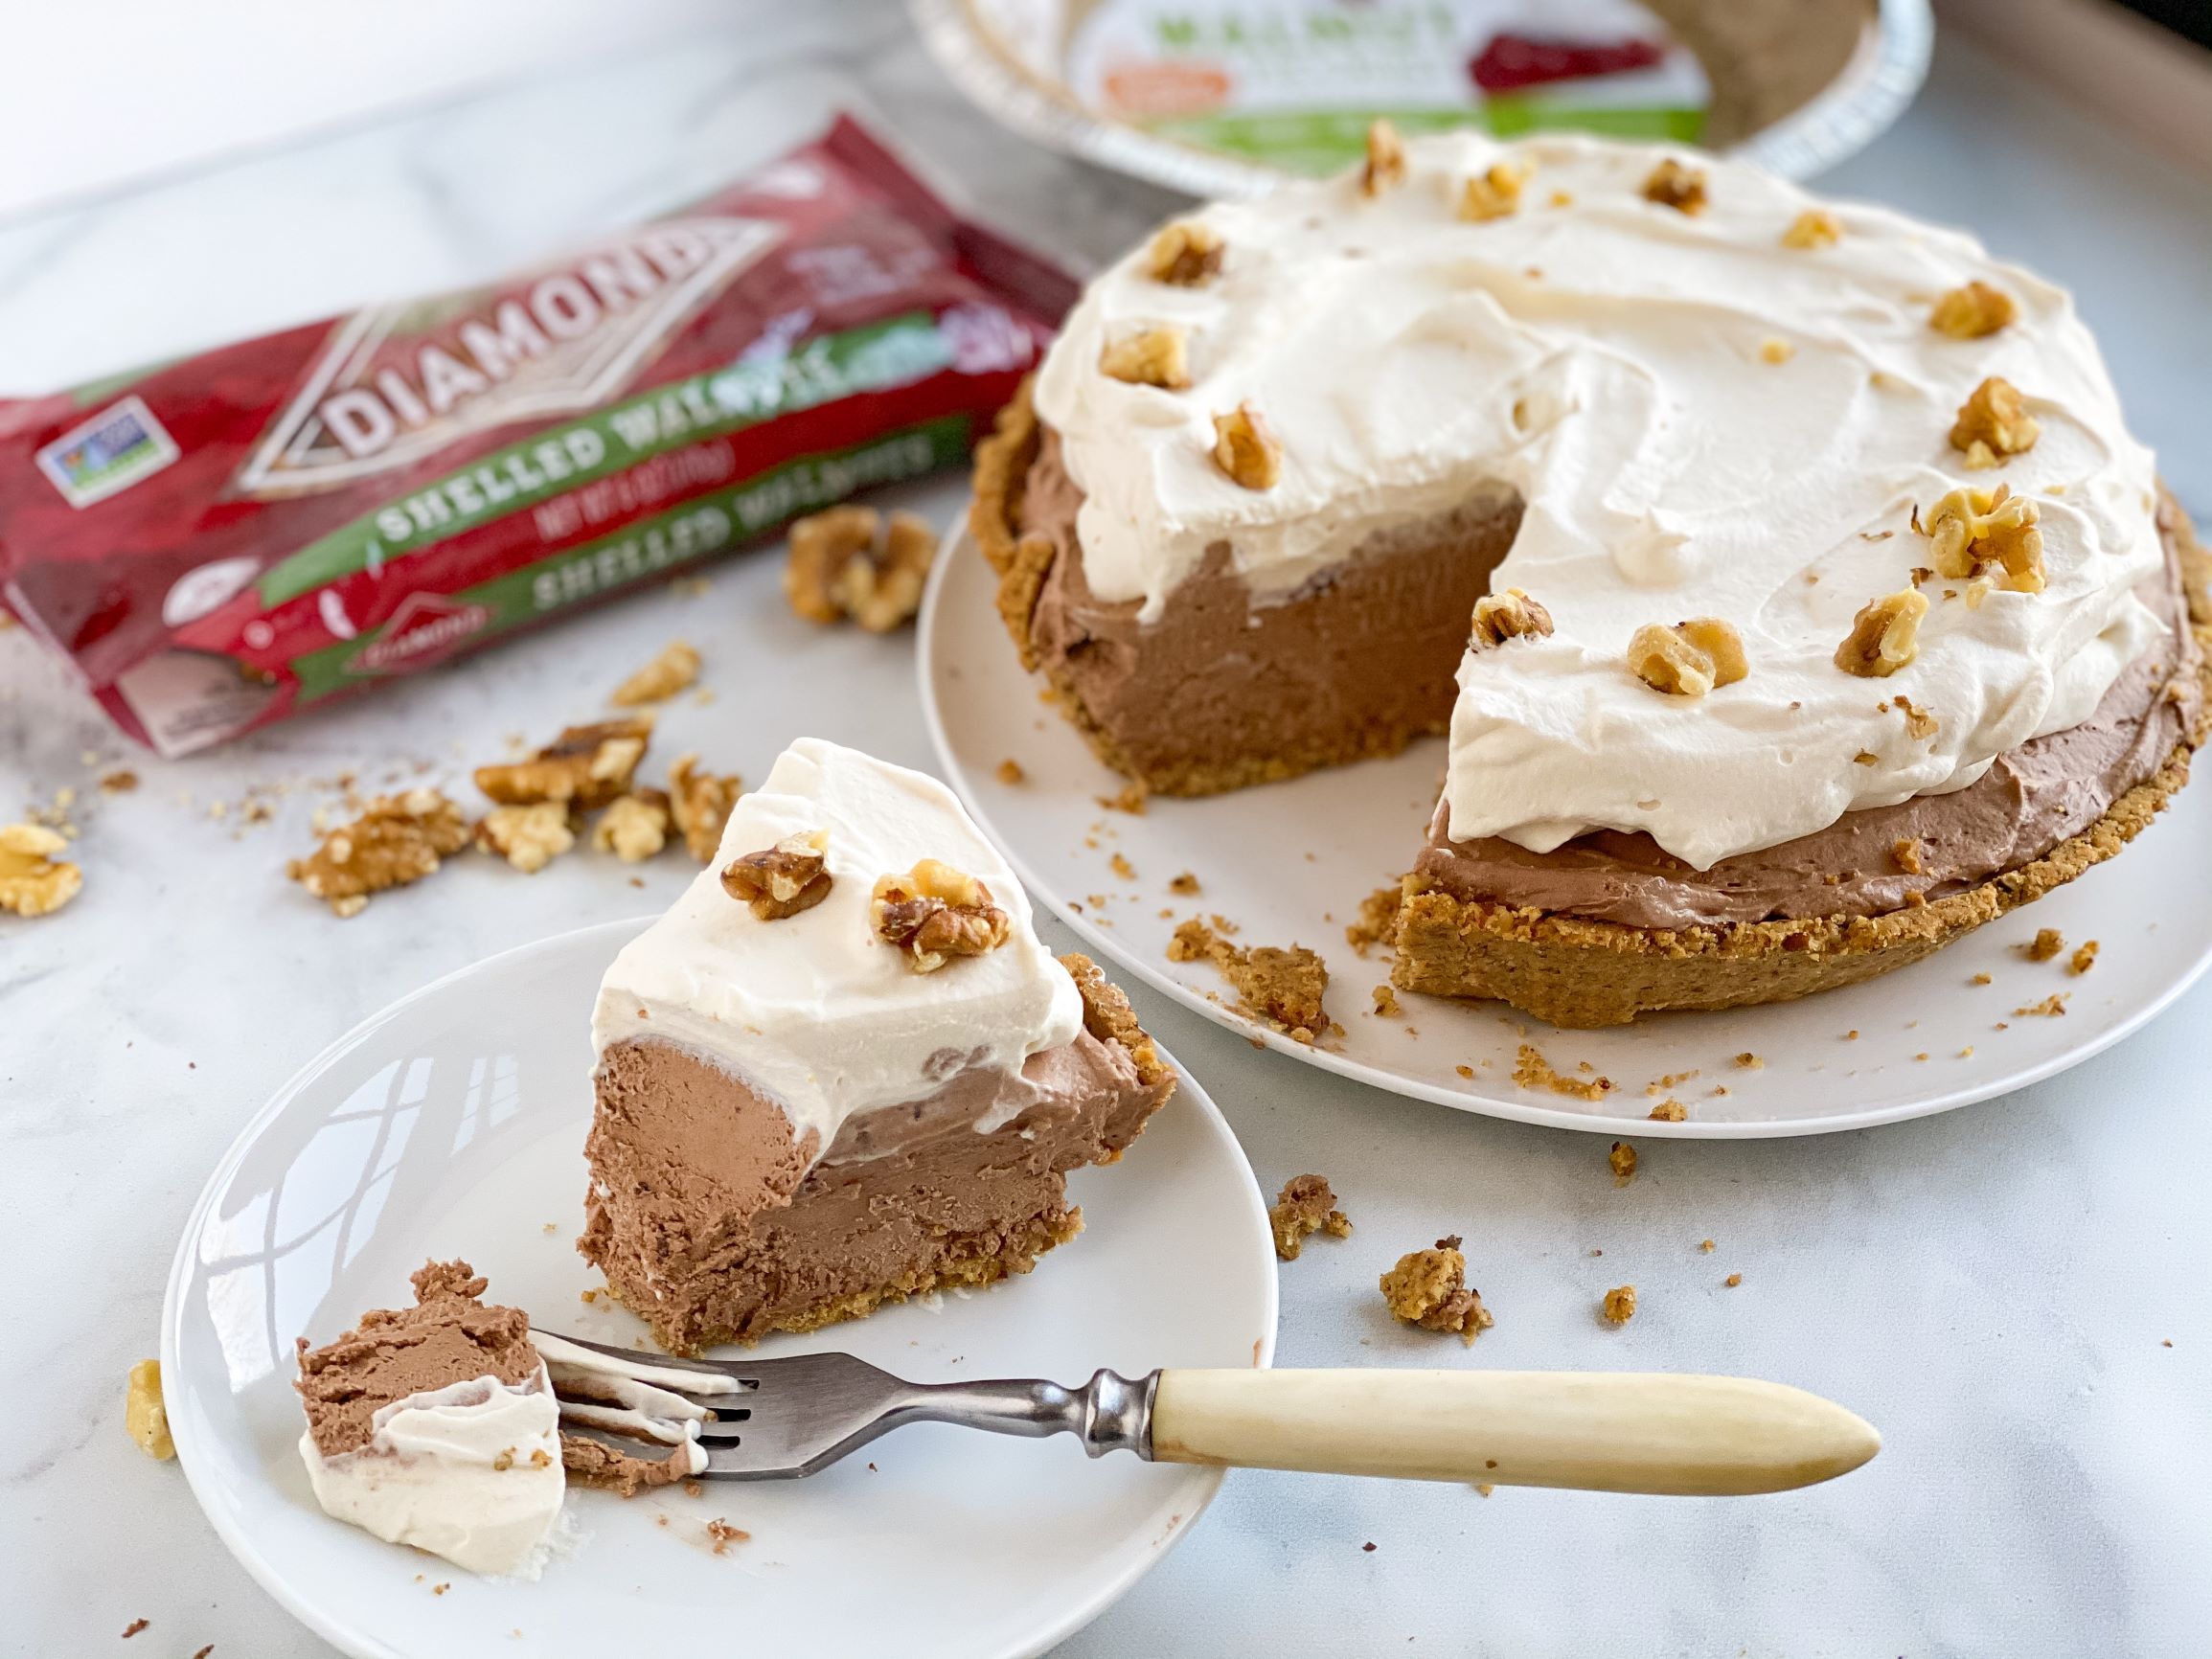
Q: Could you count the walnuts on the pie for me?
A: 13